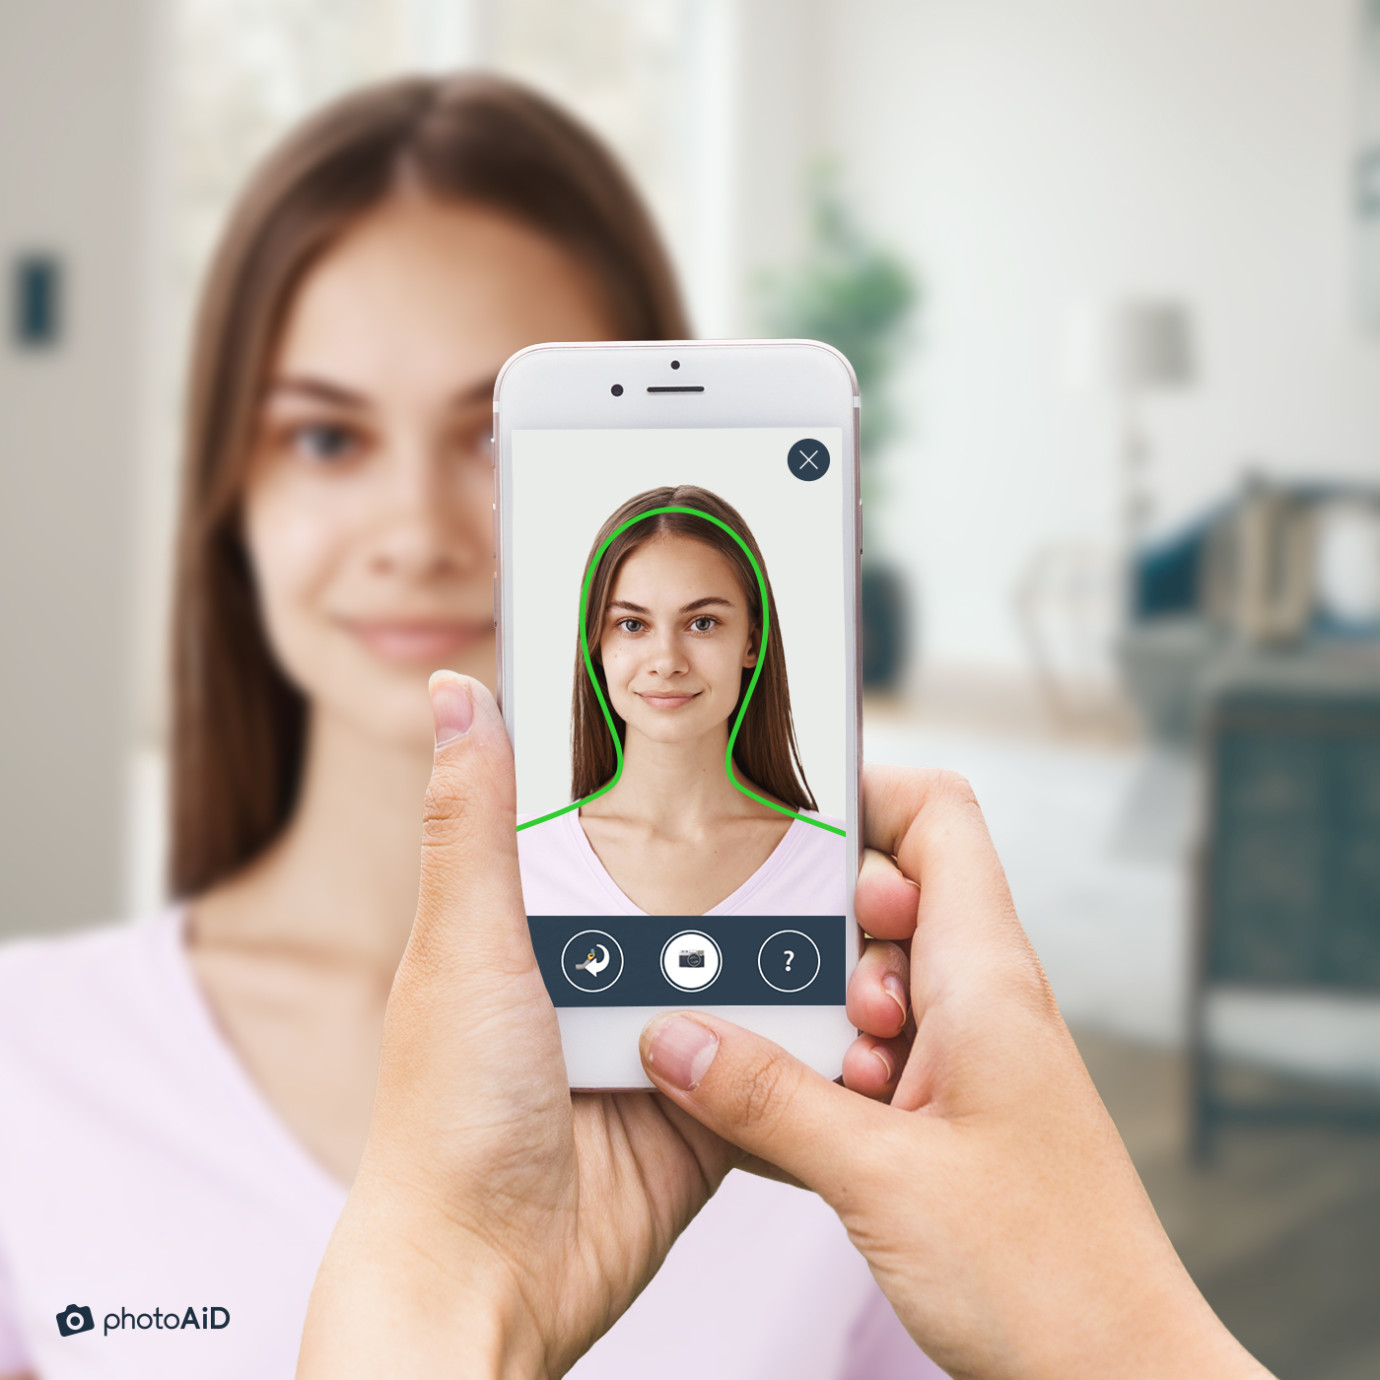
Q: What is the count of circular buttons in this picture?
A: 4